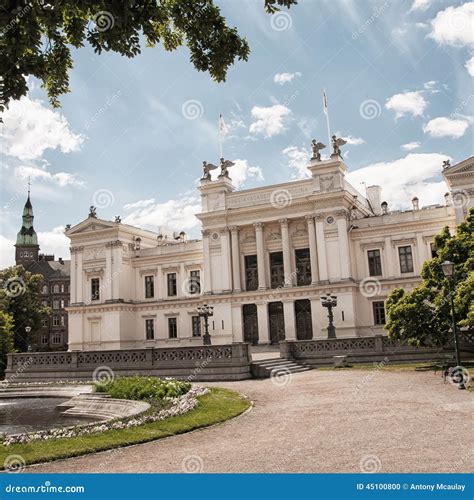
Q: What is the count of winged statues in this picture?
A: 4